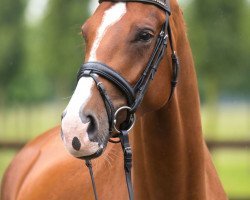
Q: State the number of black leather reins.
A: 2